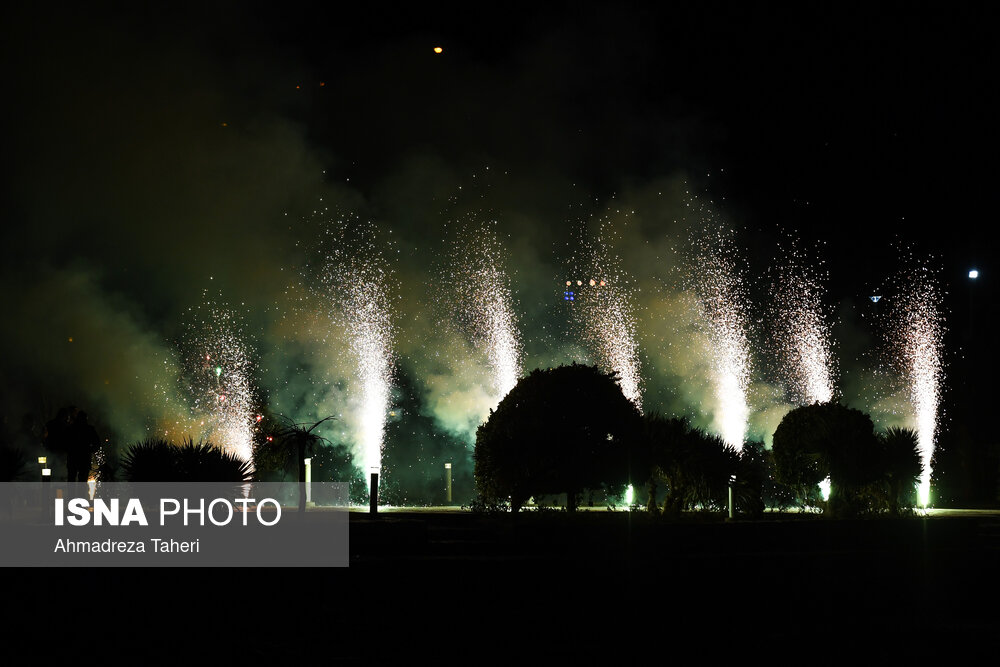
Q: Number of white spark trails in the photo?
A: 7